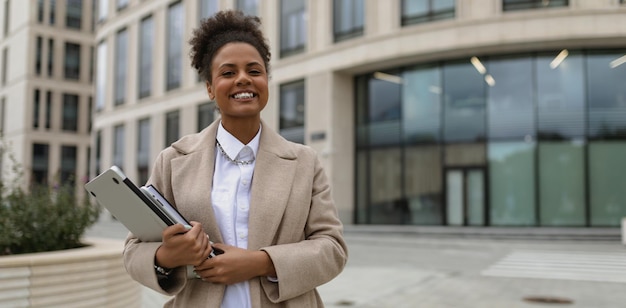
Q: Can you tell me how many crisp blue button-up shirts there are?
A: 0